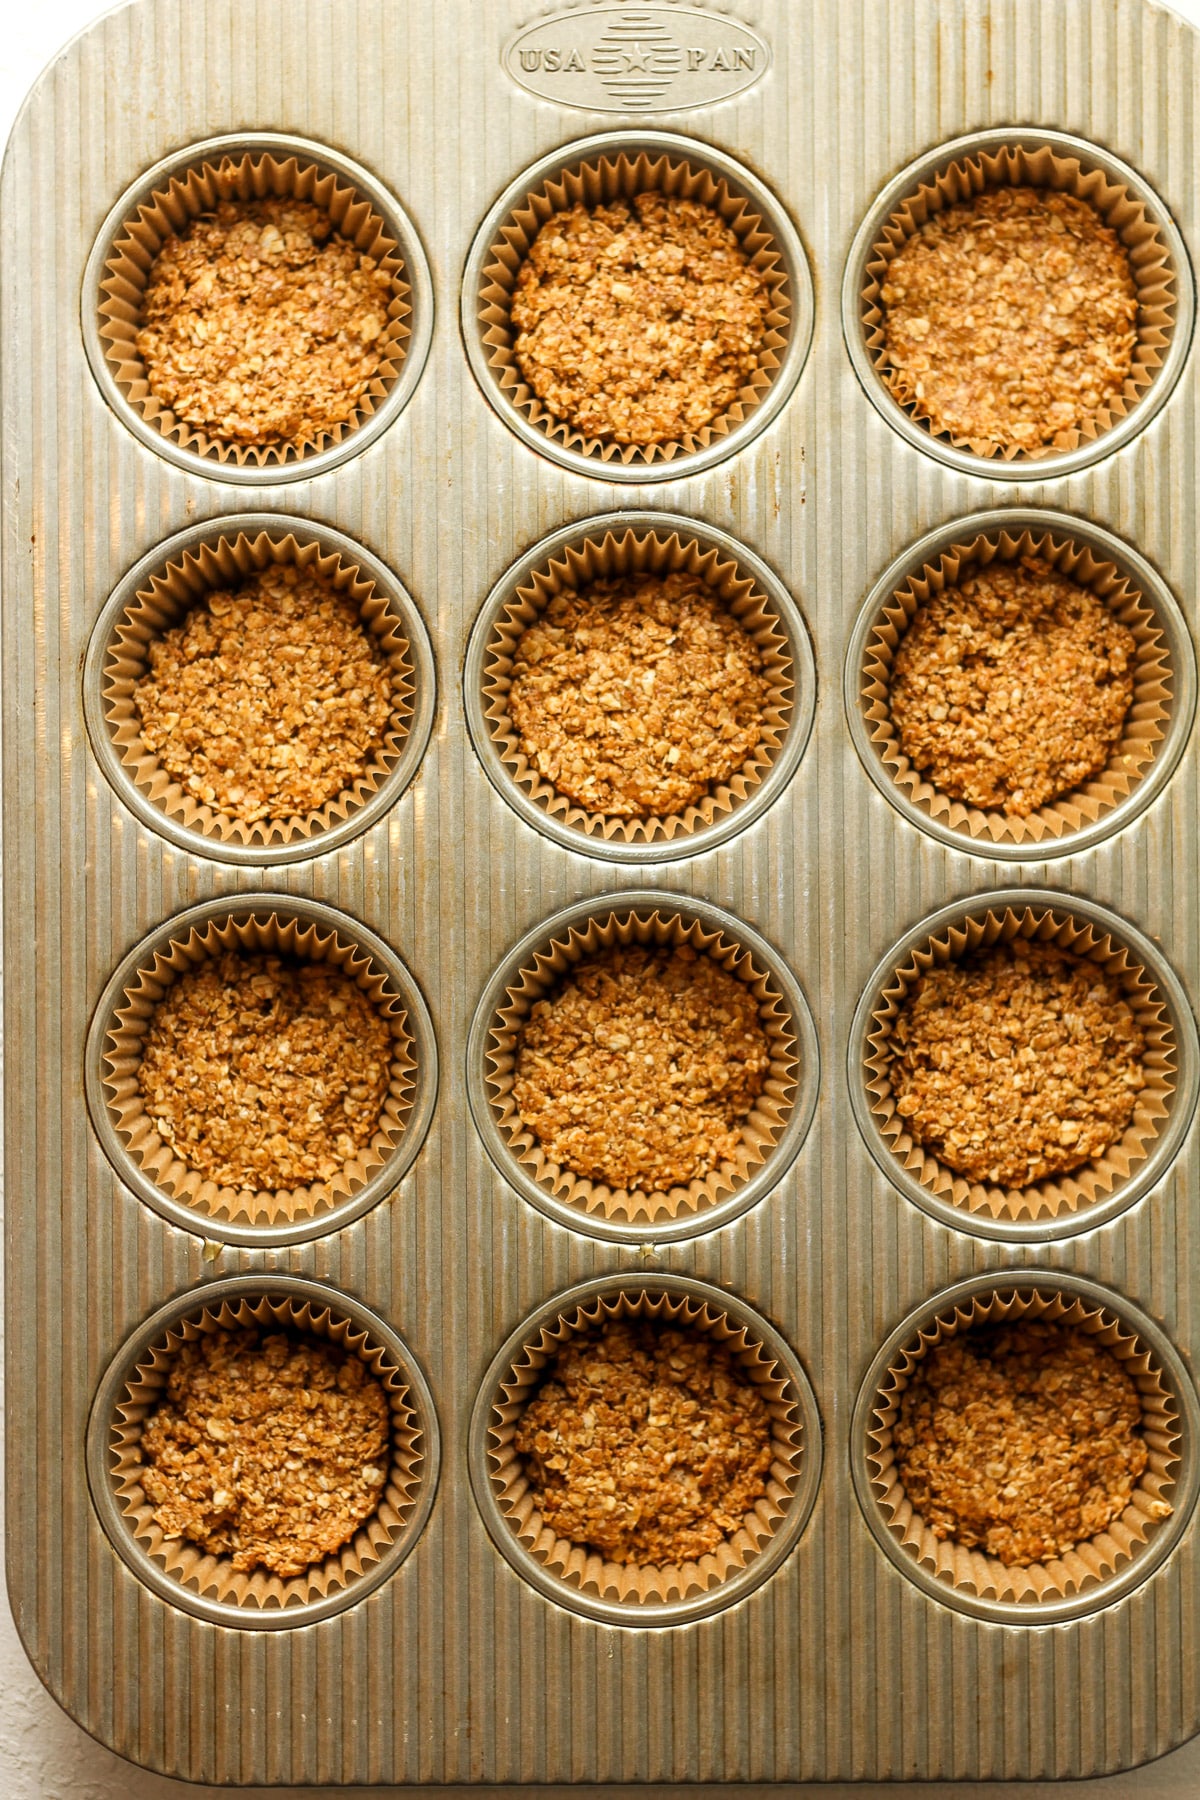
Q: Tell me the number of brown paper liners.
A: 12